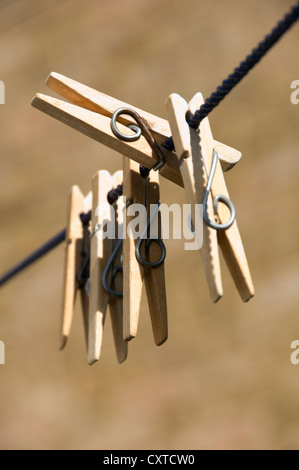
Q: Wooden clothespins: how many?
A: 5